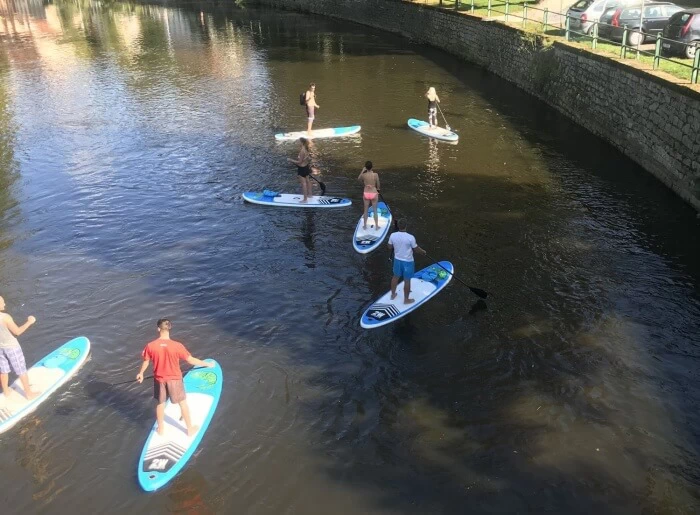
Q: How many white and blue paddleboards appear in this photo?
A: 7